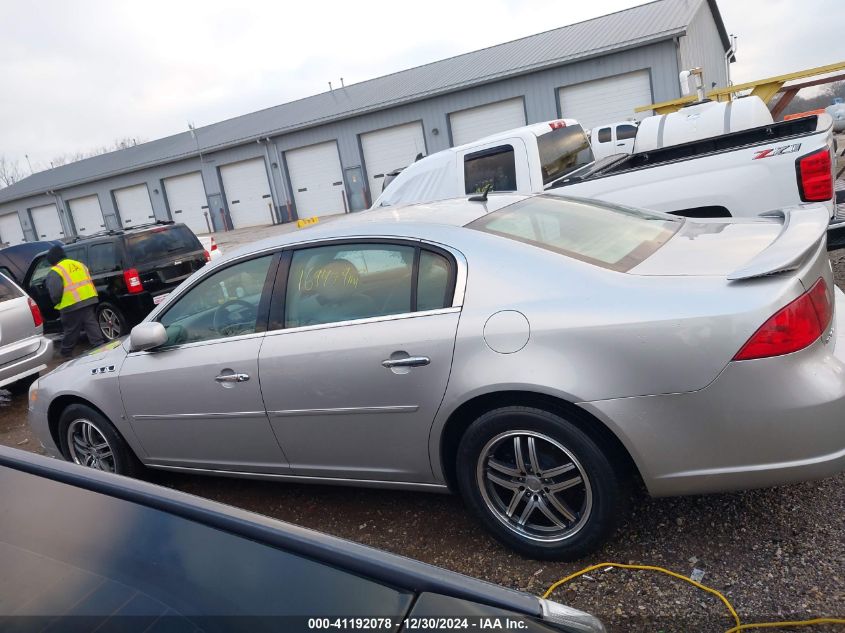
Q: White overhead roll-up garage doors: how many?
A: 10